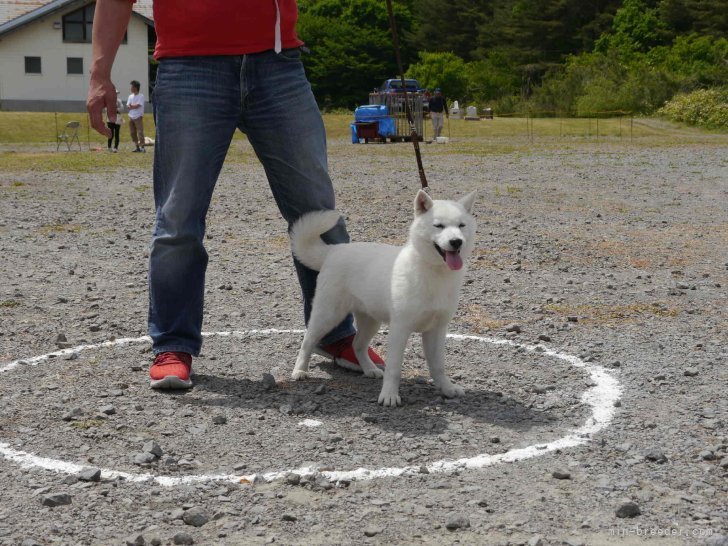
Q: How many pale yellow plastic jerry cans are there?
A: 0